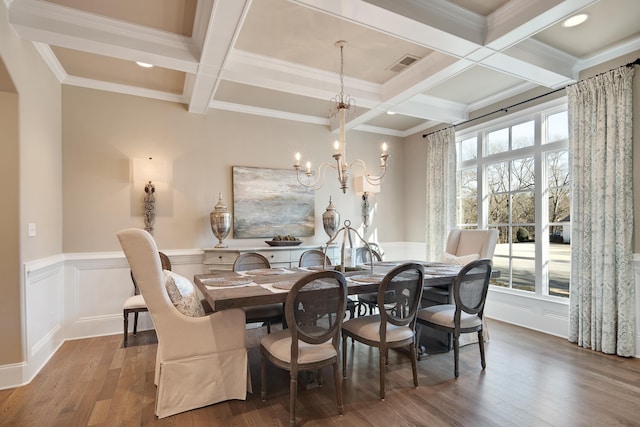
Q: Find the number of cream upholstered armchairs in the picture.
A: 2